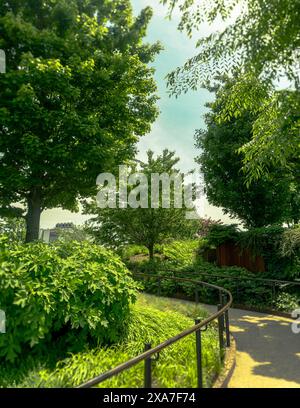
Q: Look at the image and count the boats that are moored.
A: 0